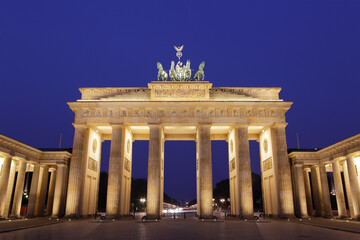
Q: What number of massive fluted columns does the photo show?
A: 6